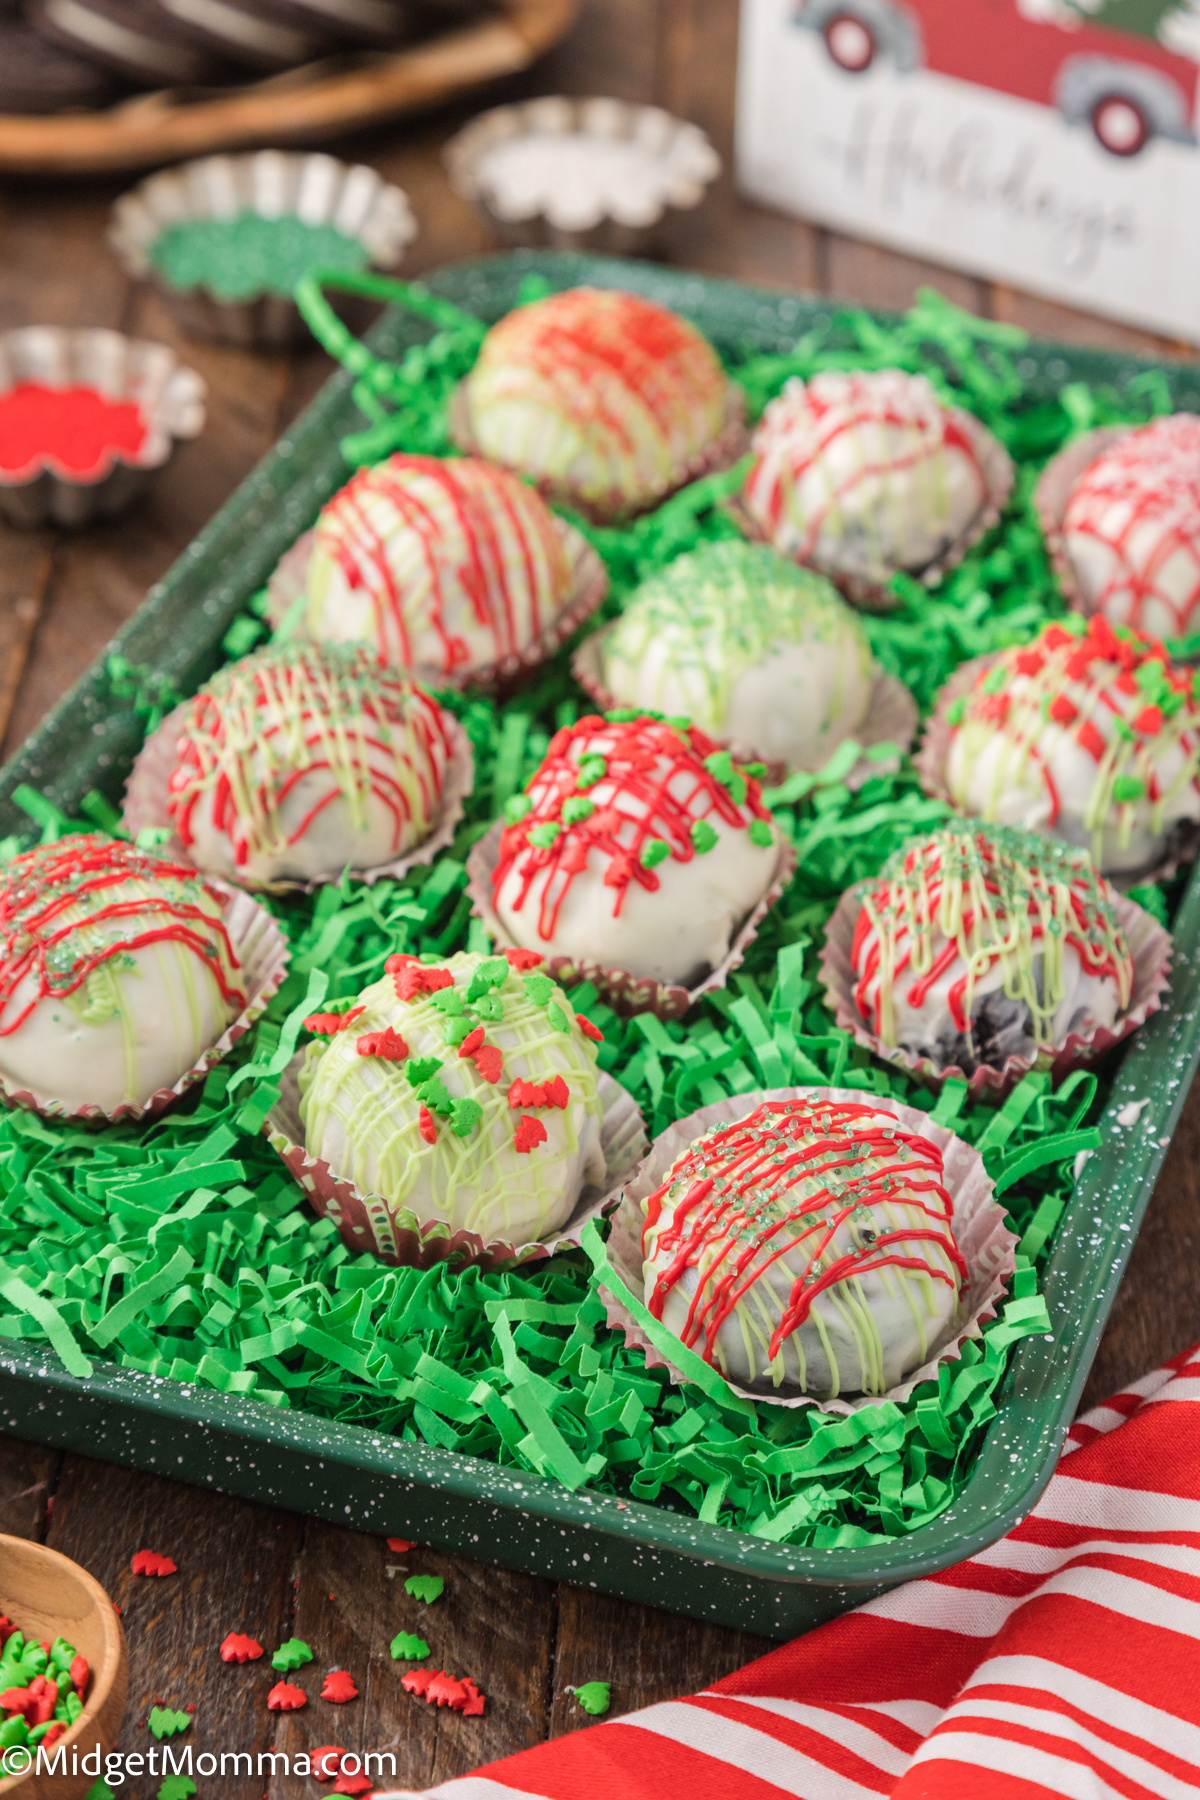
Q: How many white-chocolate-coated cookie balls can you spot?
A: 12